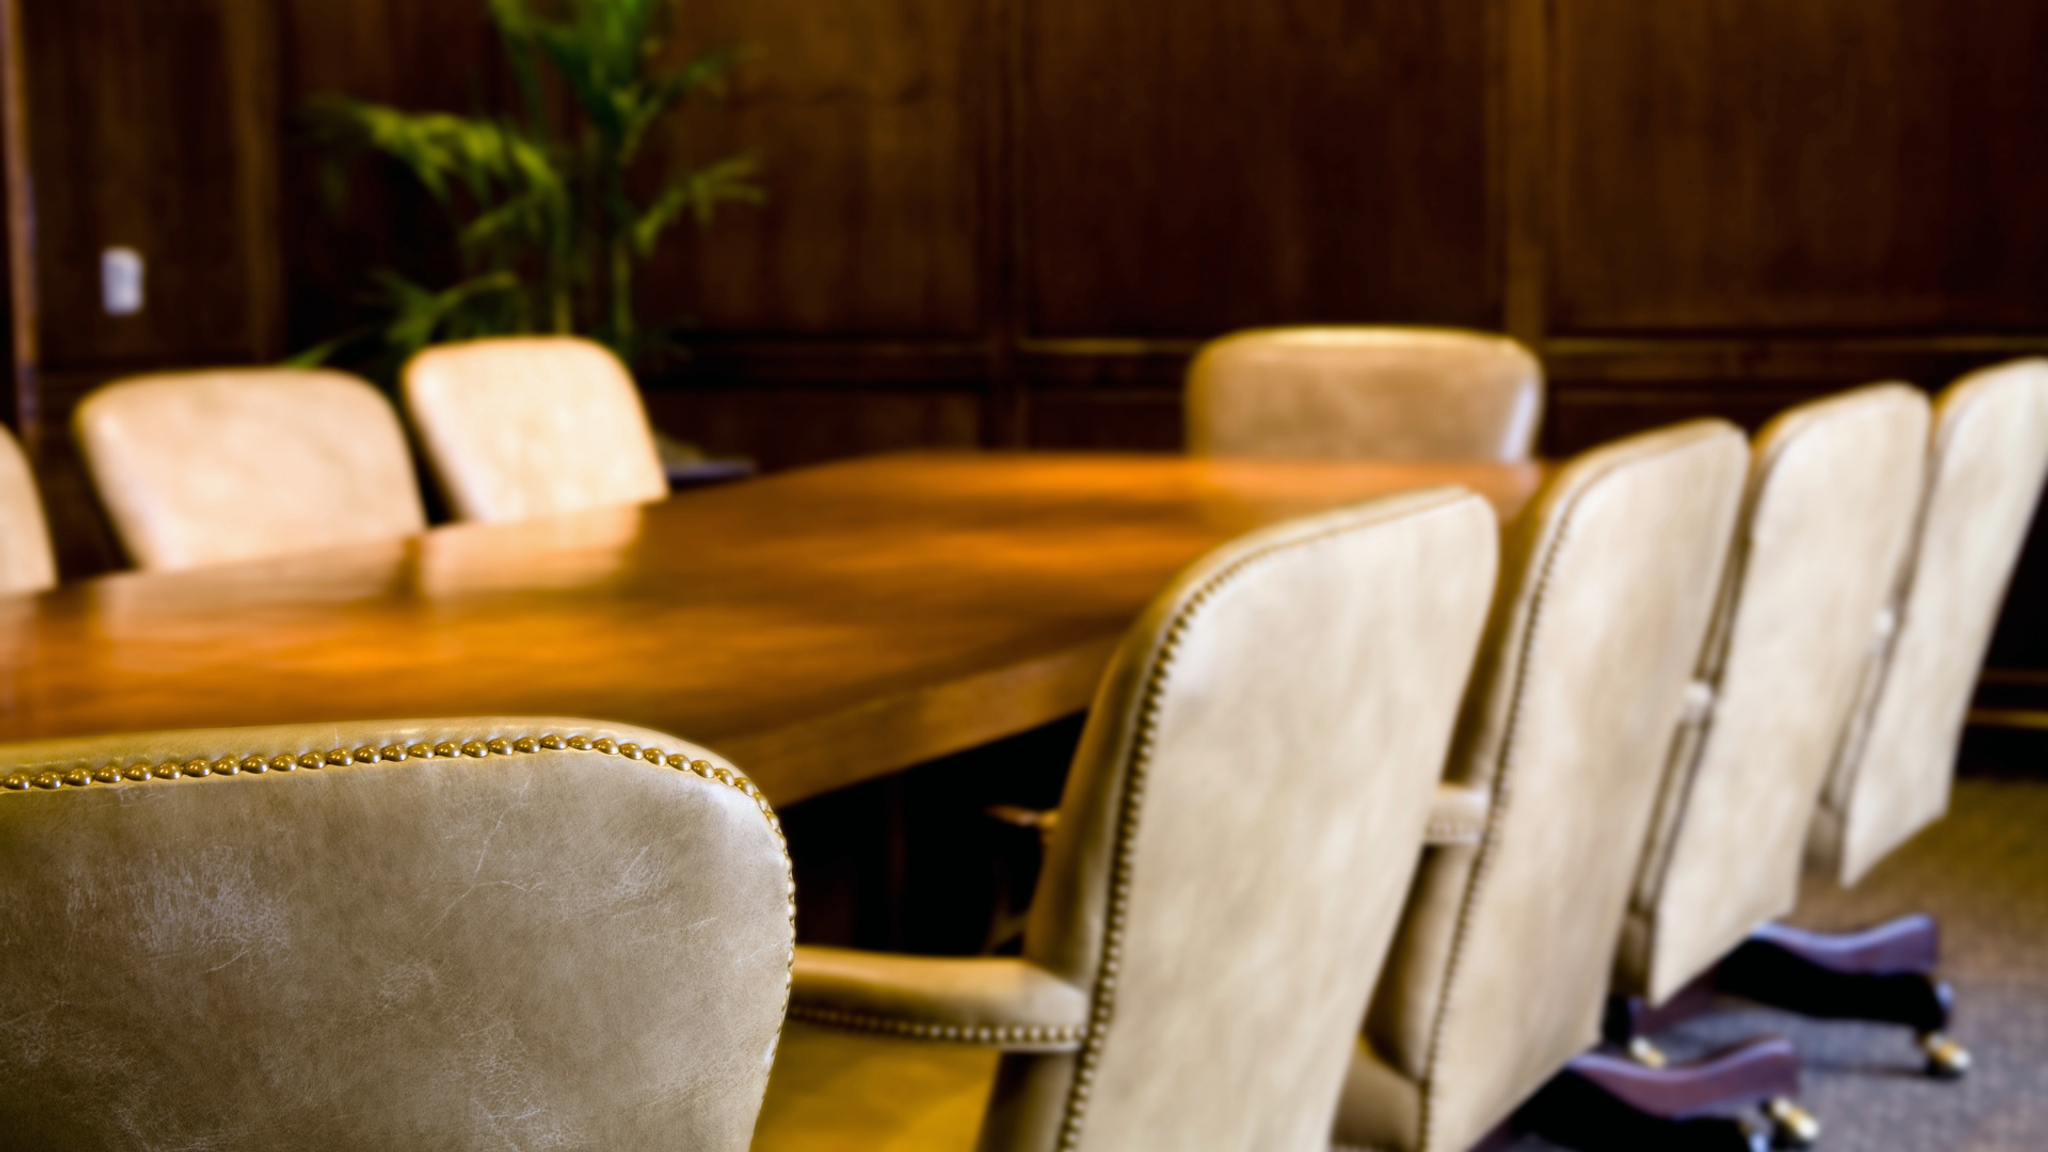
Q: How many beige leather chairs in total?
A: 9